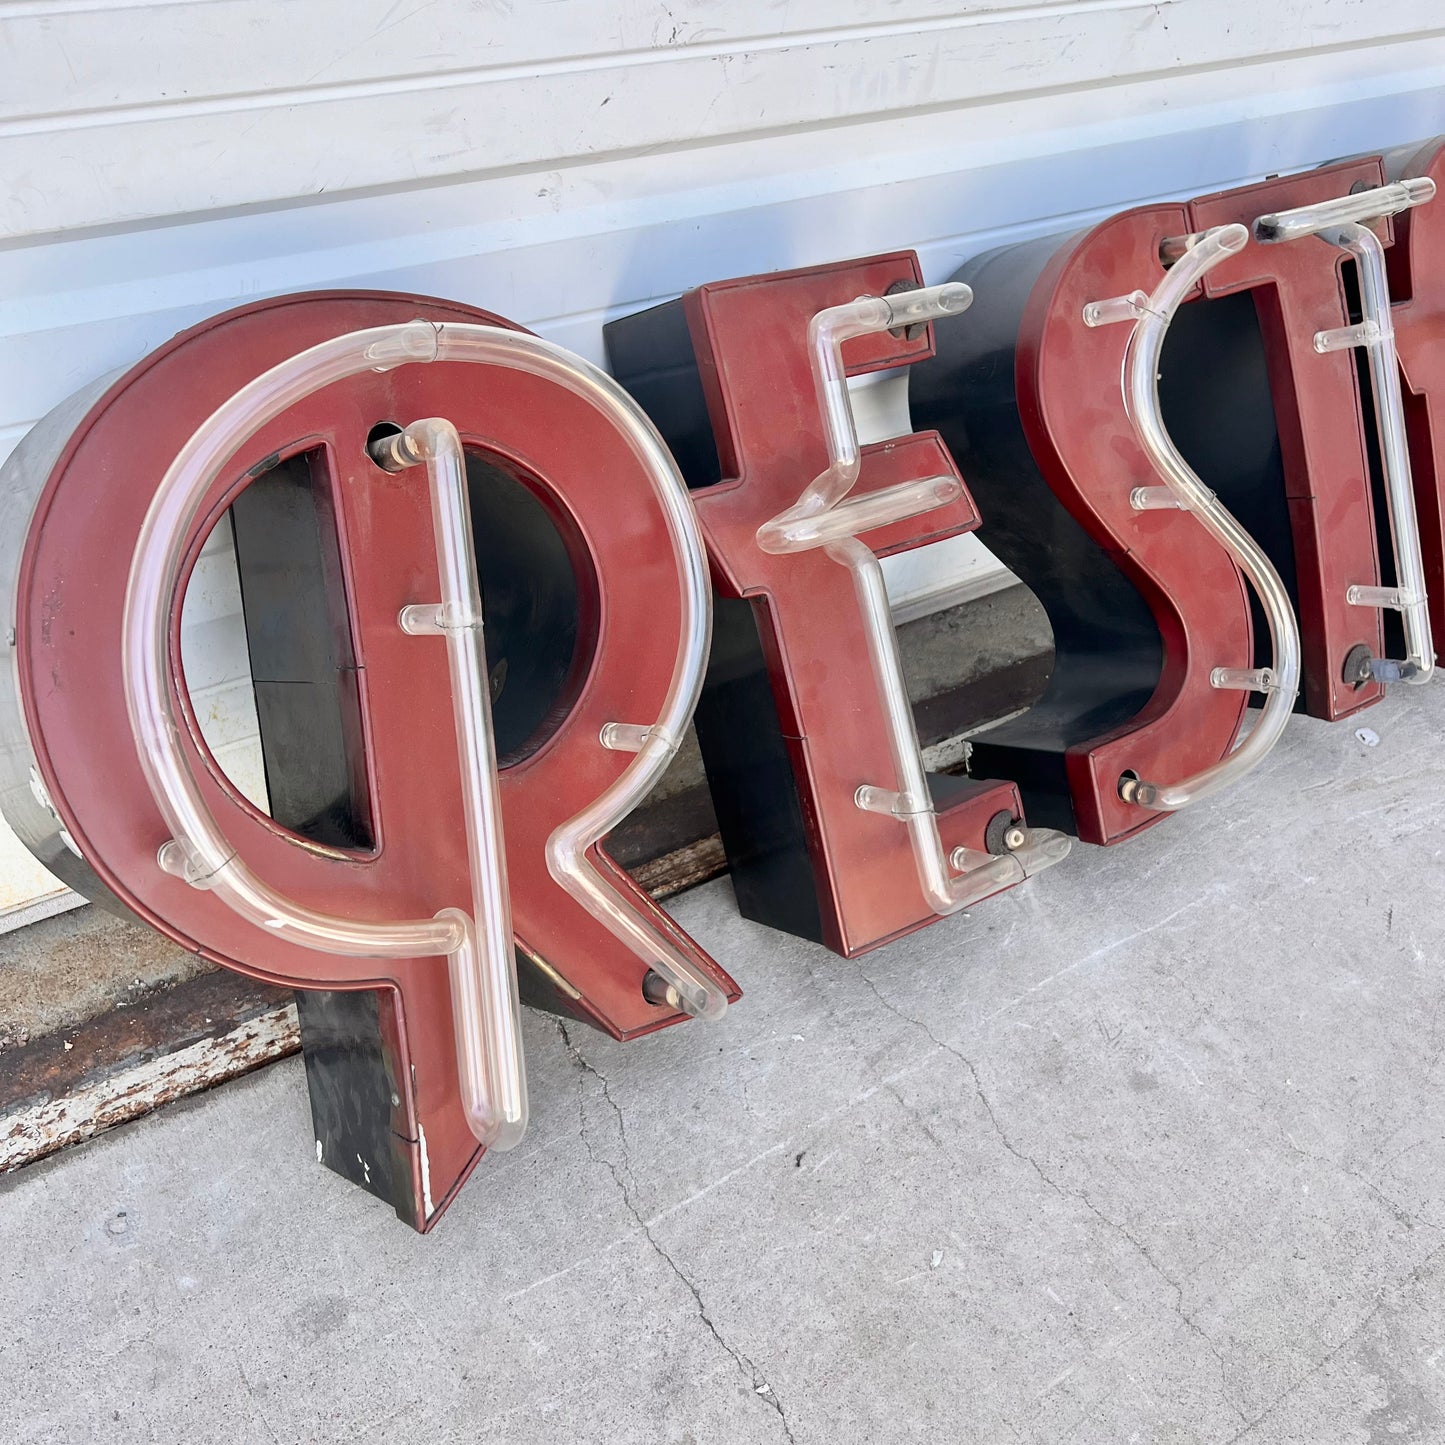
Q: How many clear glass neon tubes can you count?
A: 4